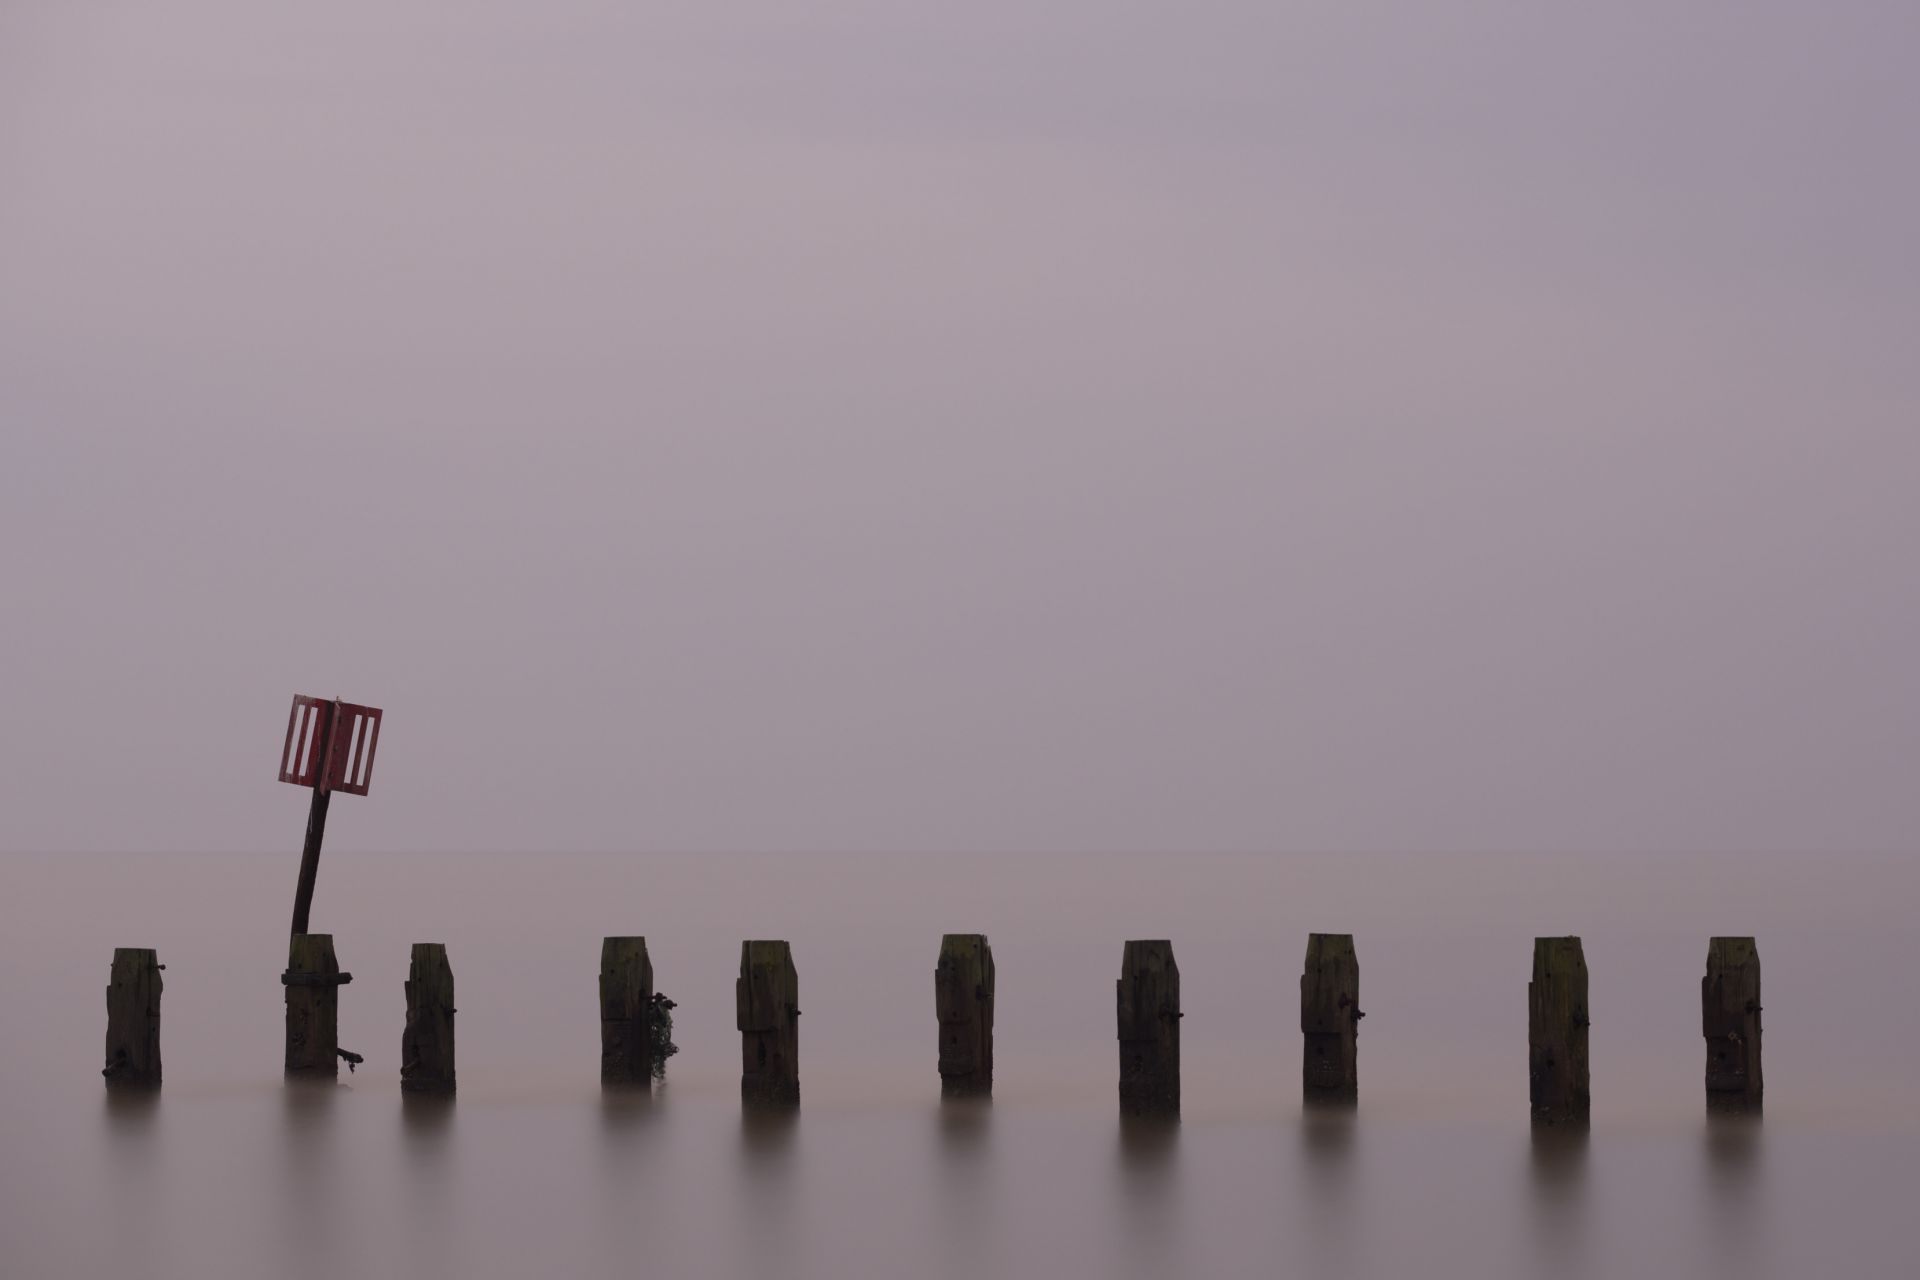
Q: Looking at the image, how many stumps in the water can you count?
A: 10